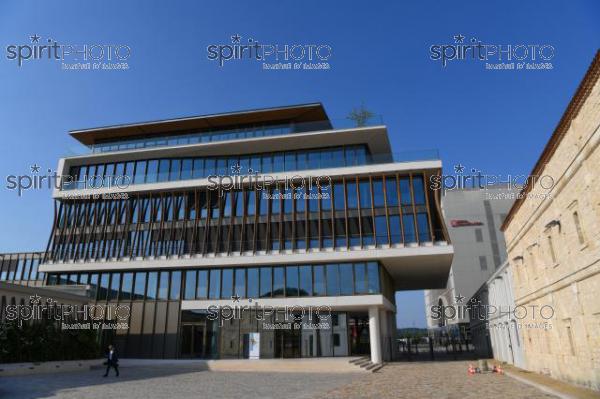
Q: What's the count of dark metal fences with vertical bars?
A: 1